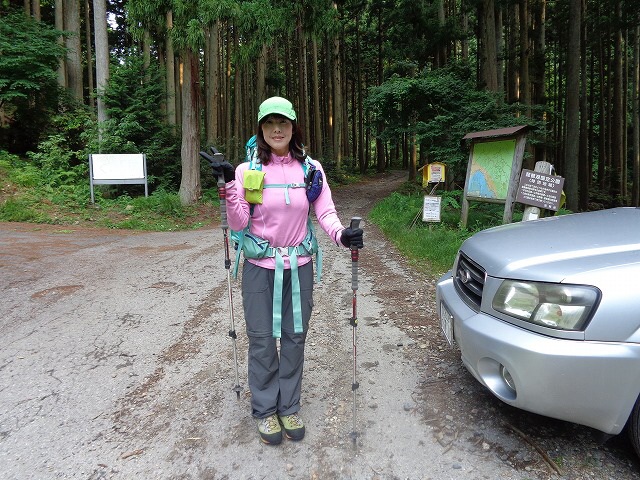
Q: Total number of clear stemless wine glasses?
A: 0